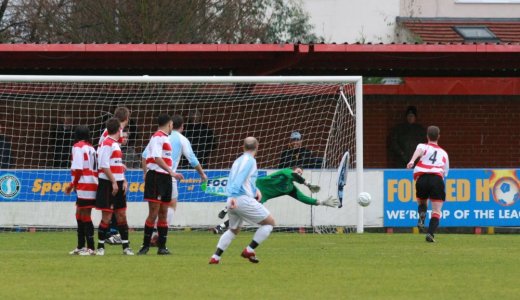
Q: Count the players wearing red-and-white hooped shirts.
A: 5